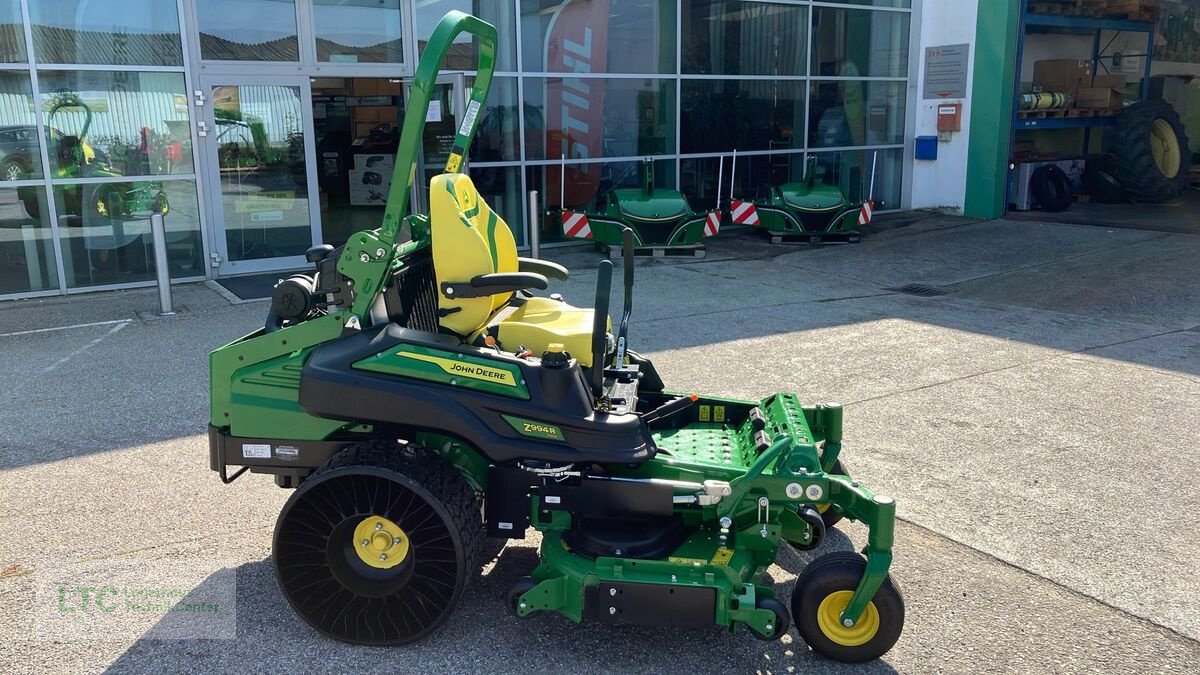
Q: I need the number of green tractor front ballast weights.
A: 2